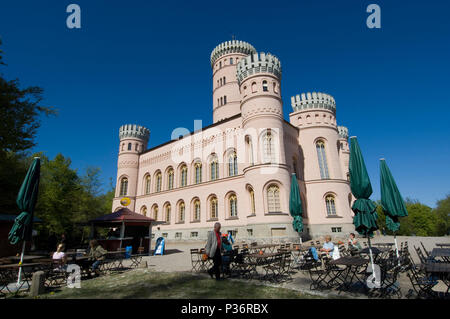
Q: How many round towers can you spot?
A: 5